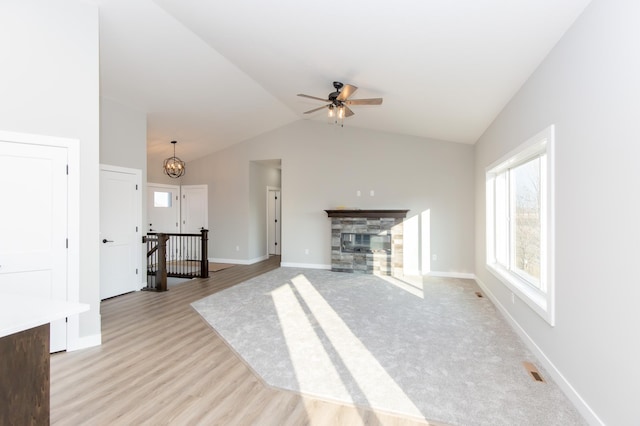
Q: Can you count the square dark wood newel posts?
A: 2